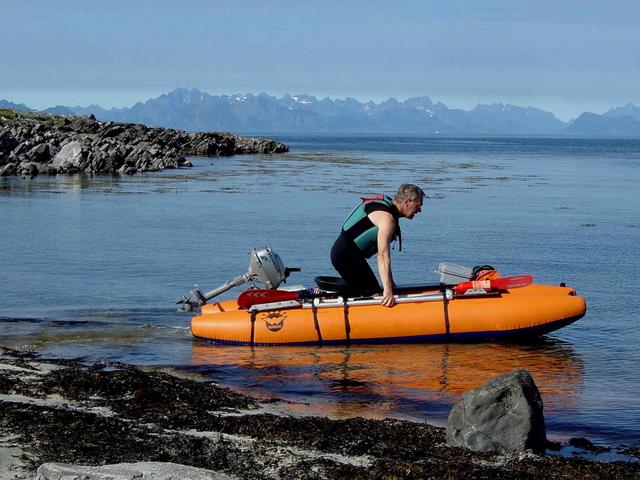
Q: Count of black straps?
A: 4